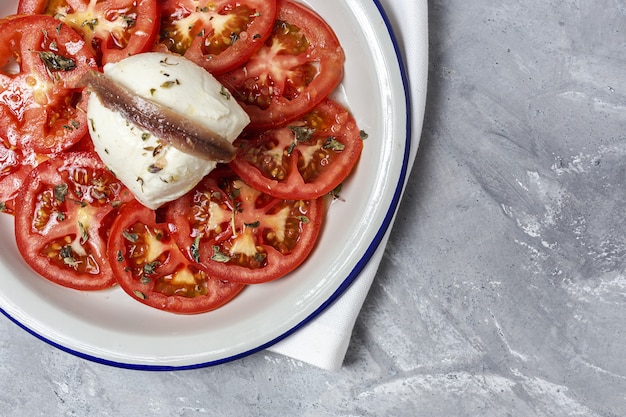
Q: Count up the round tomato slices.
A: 9